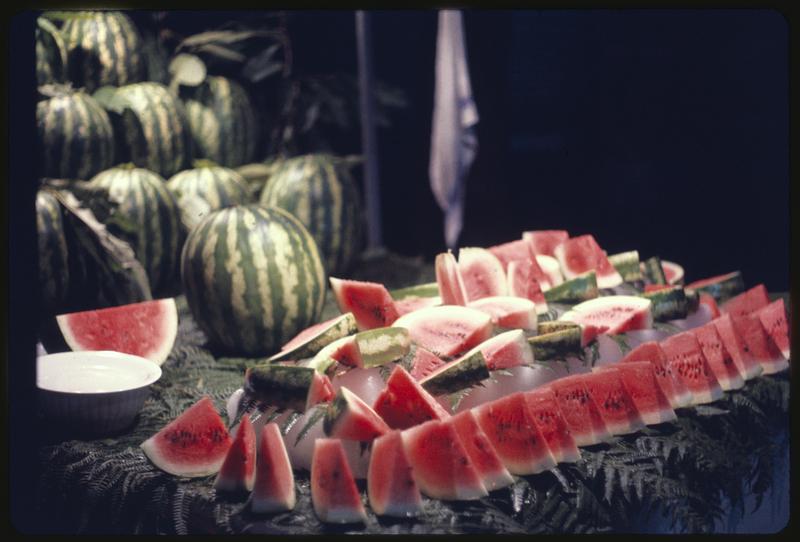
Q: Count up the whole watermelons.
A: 10